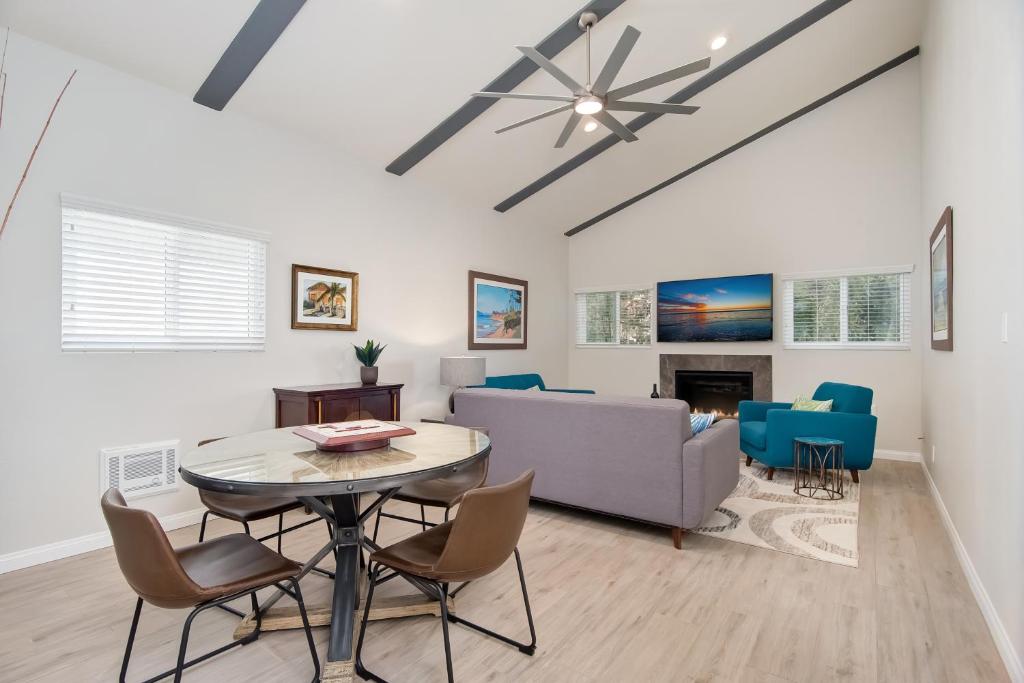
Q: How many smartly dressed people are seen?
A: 0